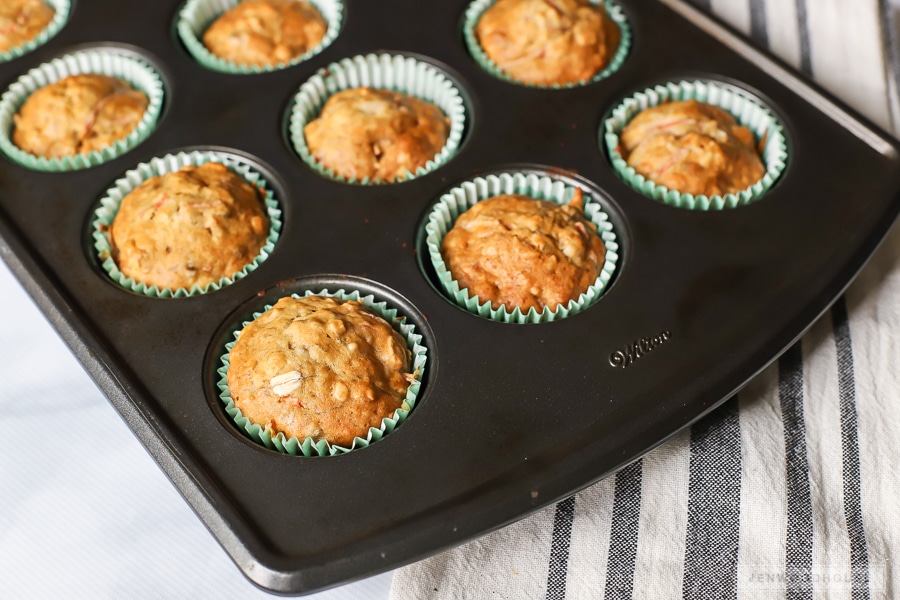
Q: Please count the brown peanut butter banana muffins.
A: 9